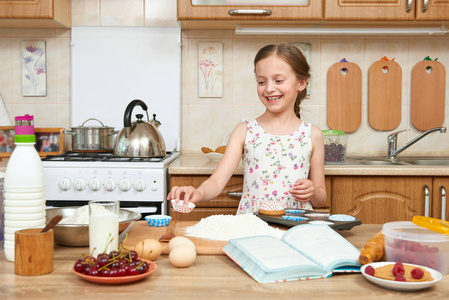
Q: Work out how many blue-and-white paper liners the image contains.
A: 4